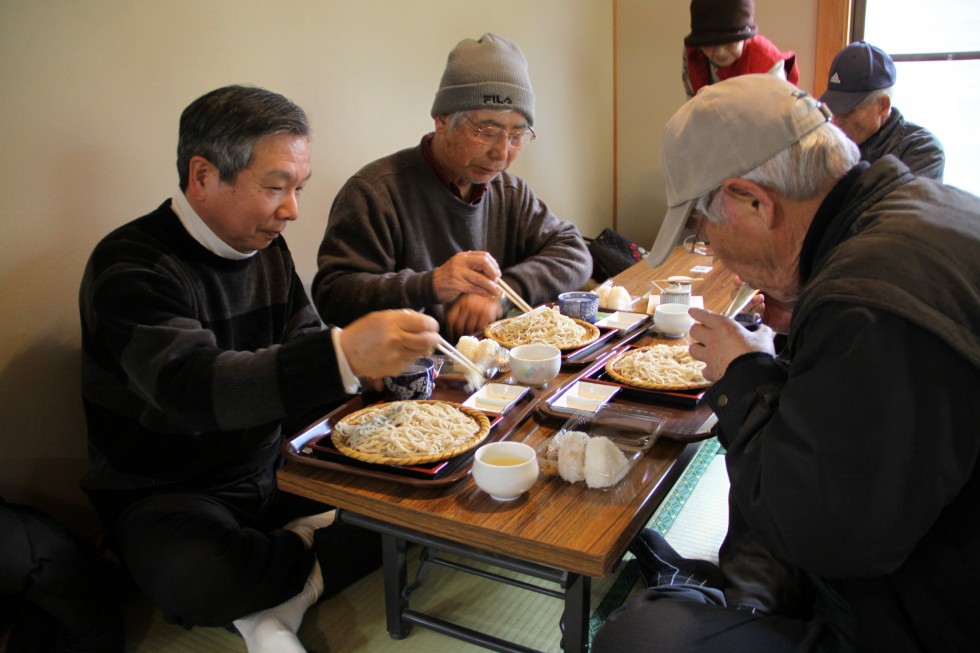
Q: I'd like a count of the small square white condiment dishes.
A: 3